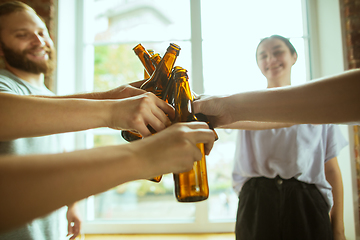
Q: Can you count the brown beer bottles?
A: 6